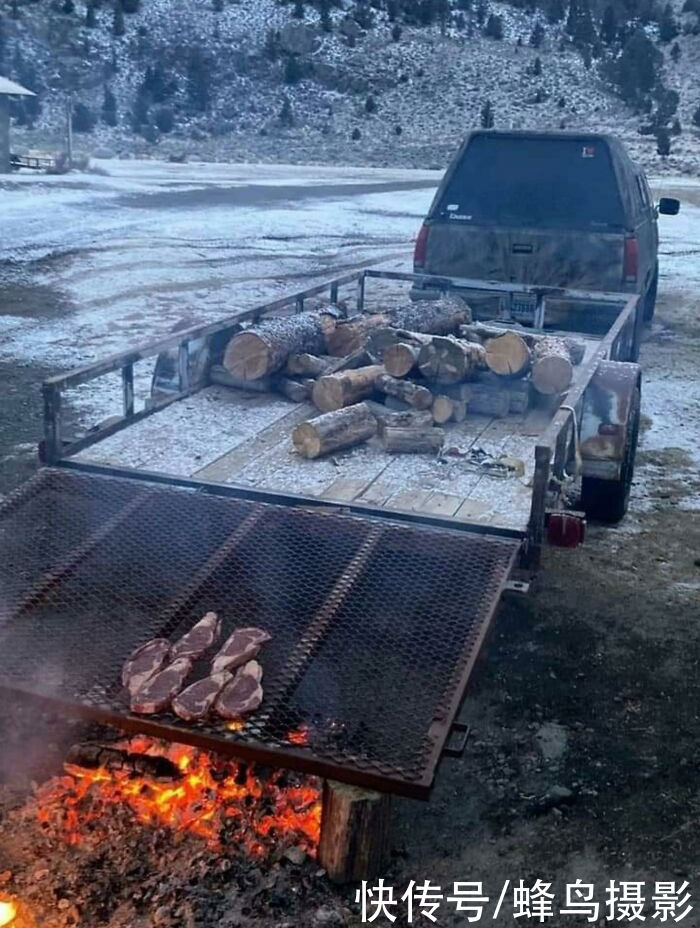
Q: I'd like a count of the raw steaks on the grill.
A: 6